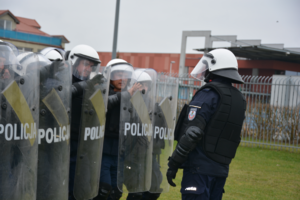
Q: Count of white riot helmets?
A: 7